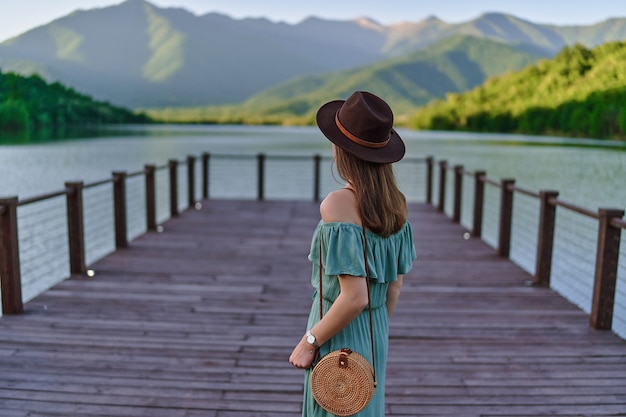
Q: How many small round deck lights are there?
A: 4